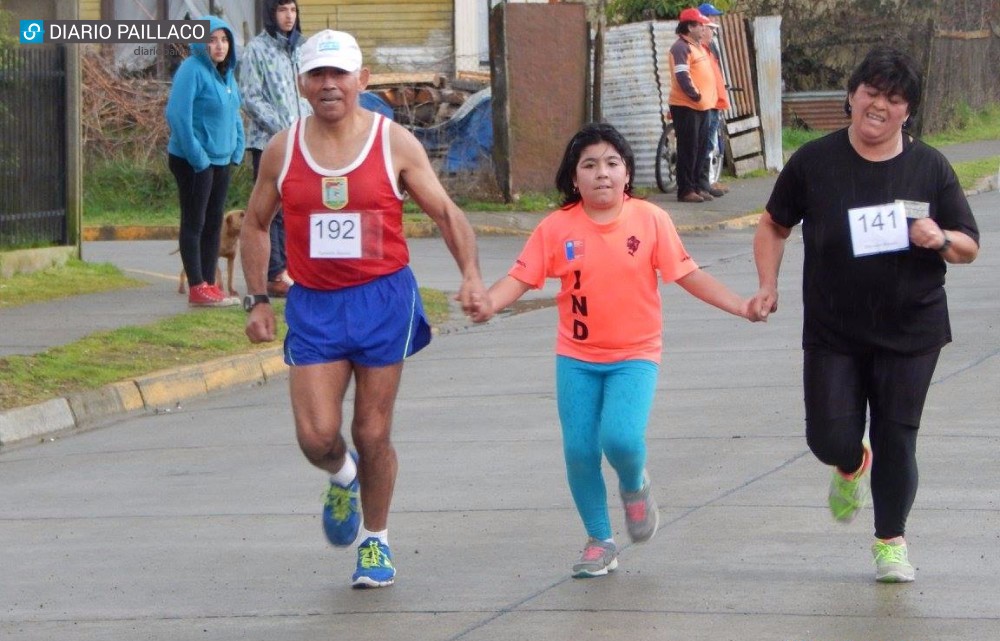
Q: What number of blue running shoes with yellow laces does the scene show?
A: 2